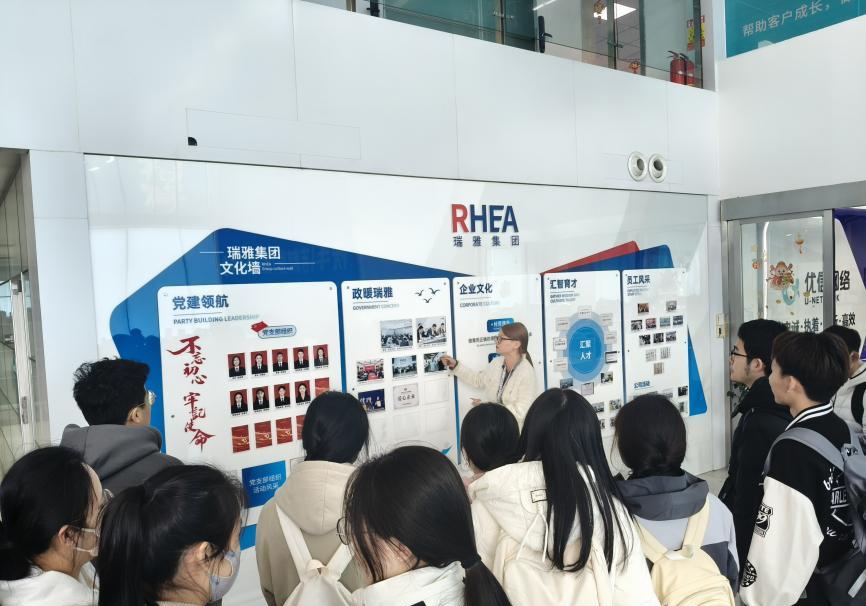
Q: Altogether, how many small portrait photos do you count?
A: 9